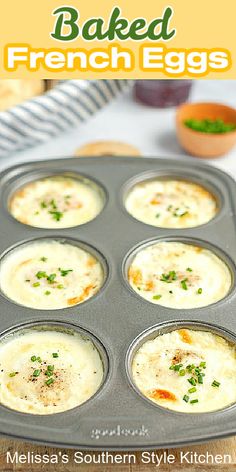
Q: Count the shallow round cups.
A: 6